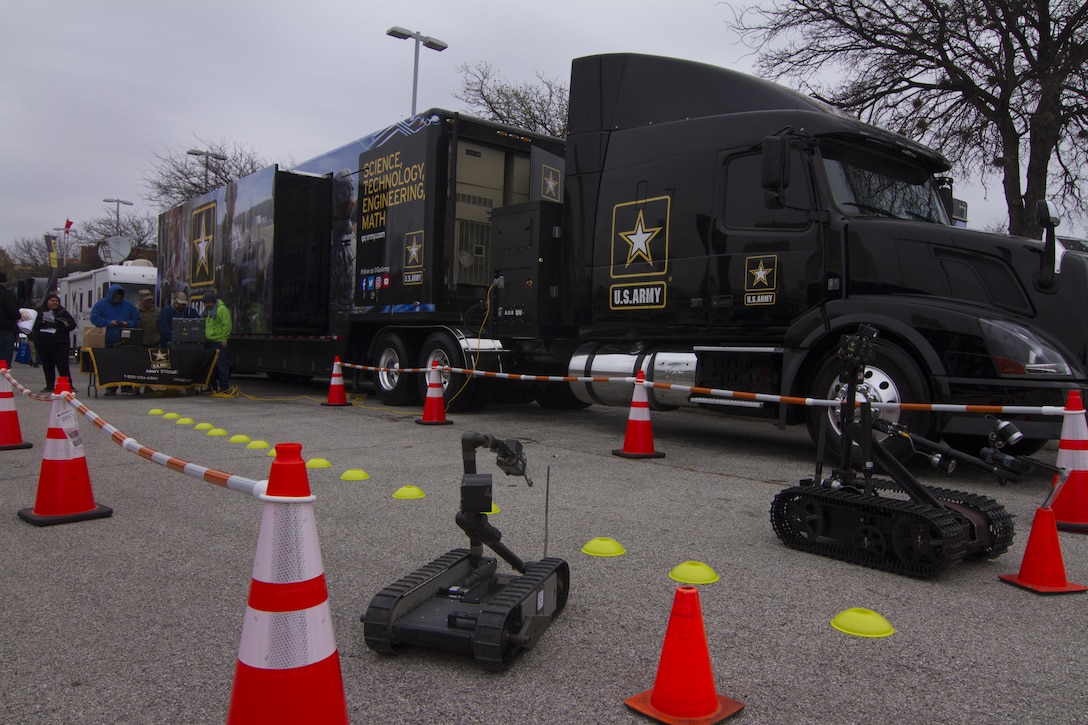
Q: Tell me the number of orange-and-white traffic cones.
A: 7